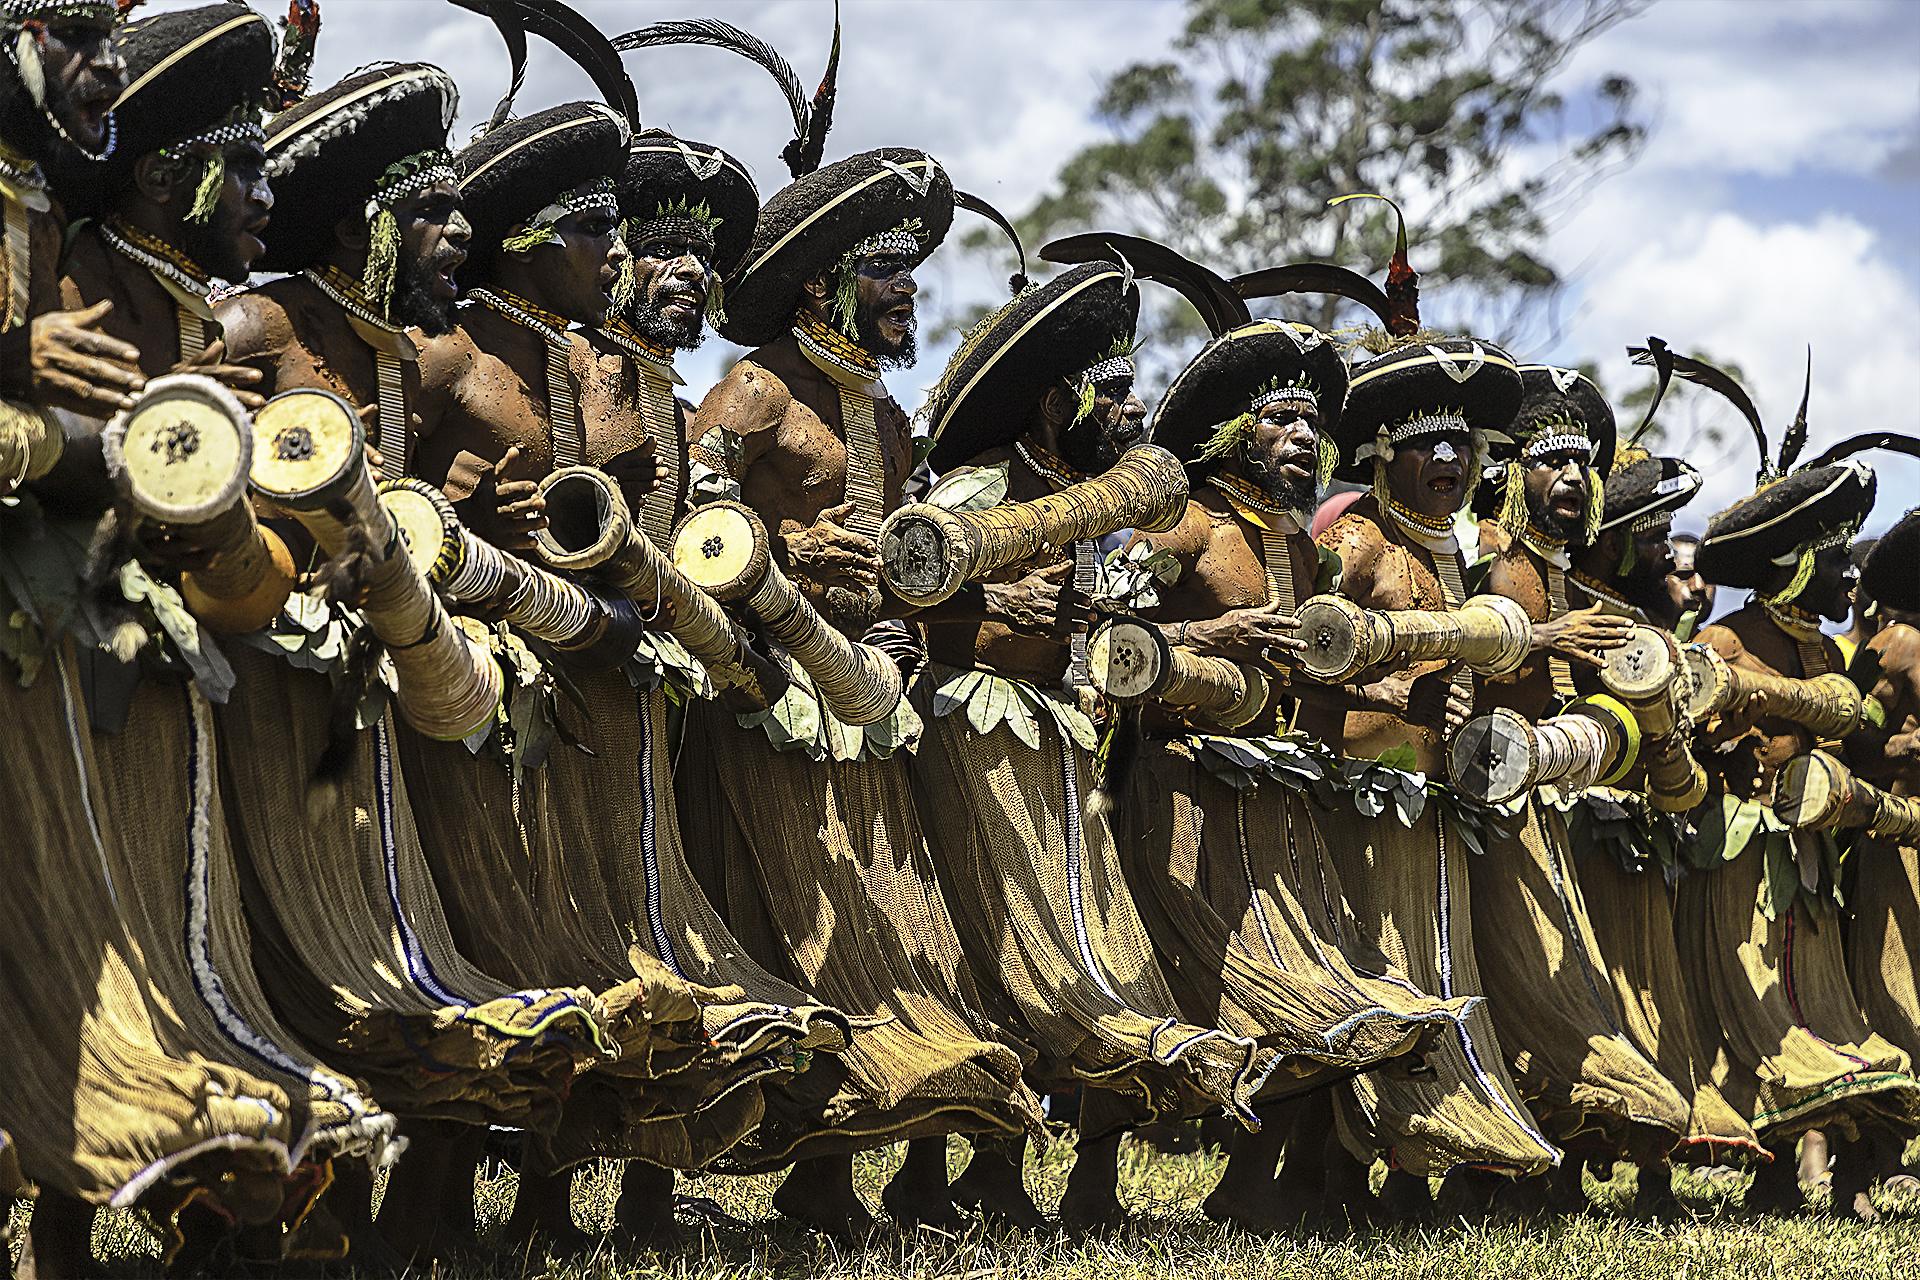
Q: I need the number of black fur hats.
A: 12